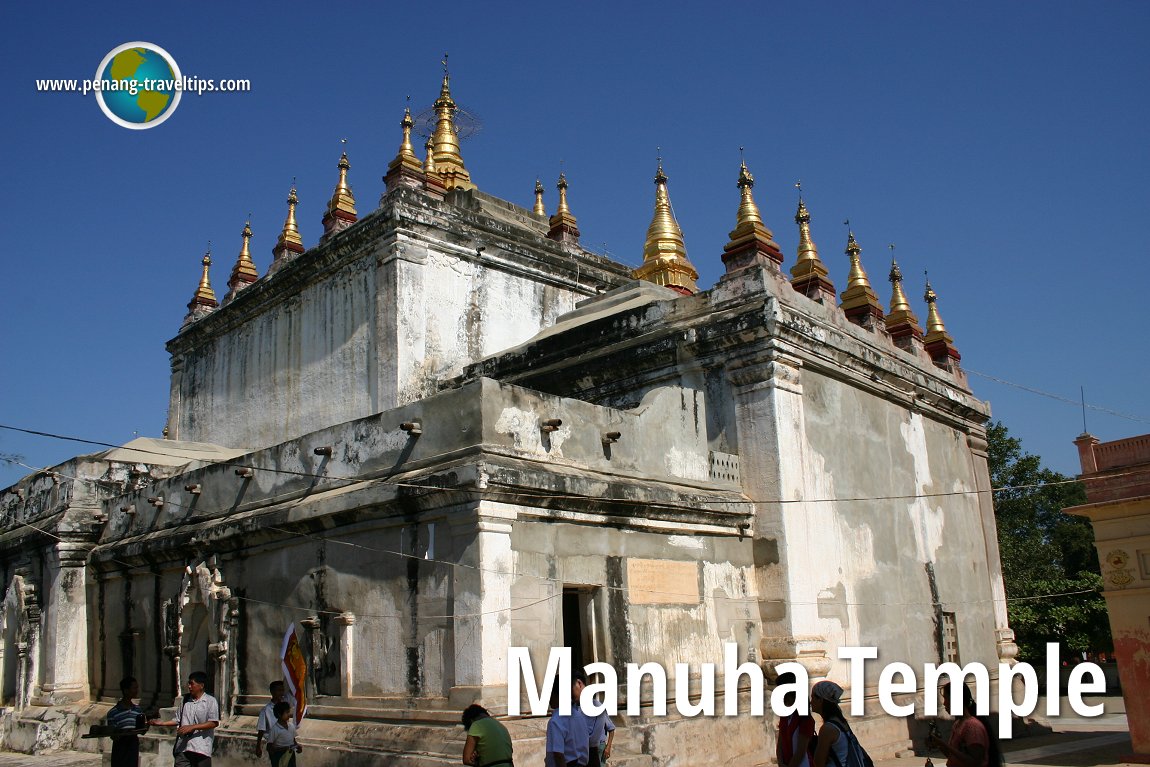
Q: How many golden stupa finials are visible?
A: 15